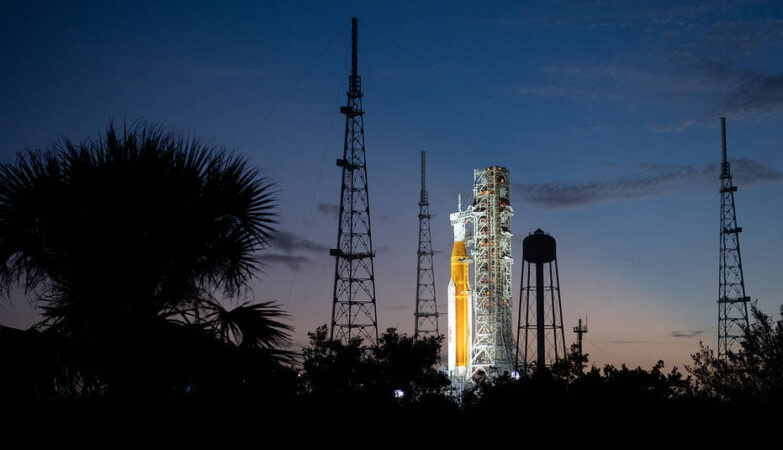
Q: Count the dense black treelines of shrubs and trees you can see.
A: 1